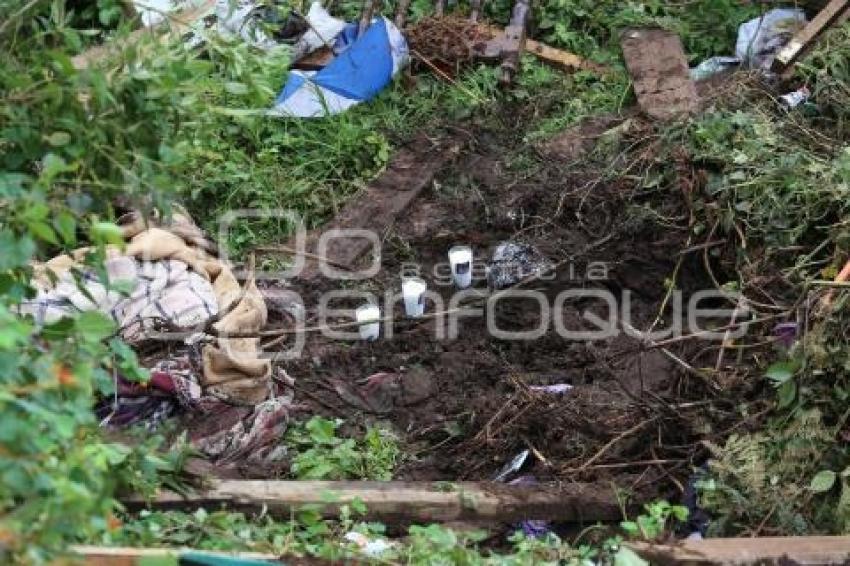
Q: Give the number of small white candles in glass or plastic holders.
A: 3